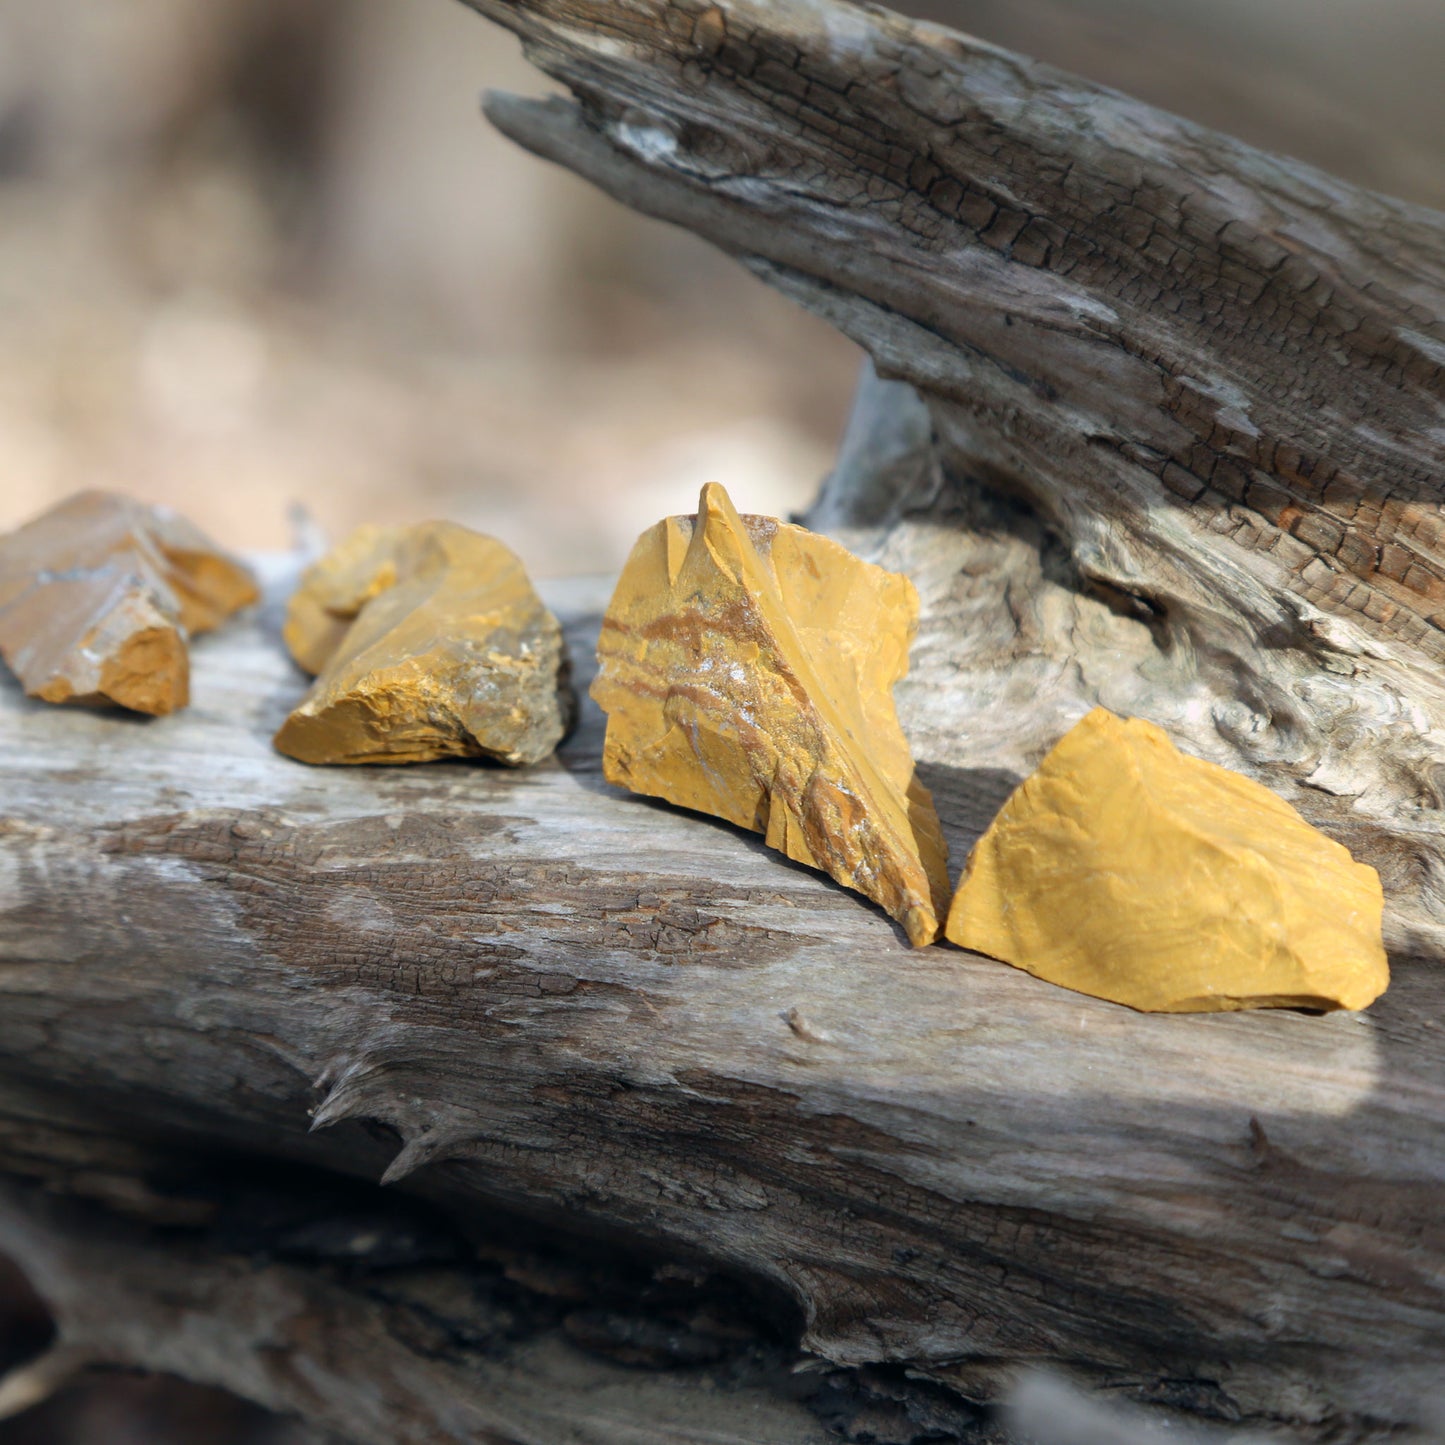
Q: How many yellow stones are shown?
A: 4